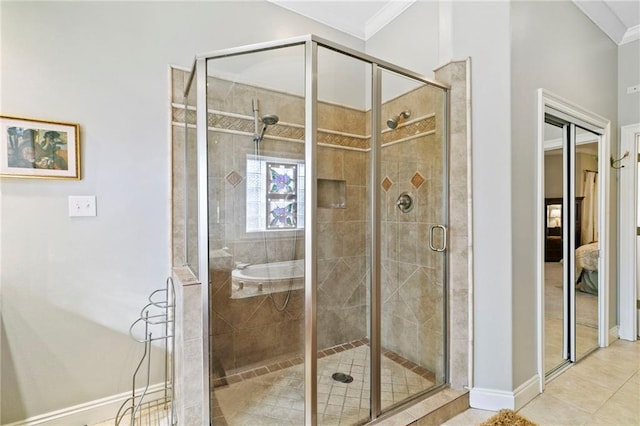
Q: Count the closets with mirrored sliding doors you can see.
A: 1